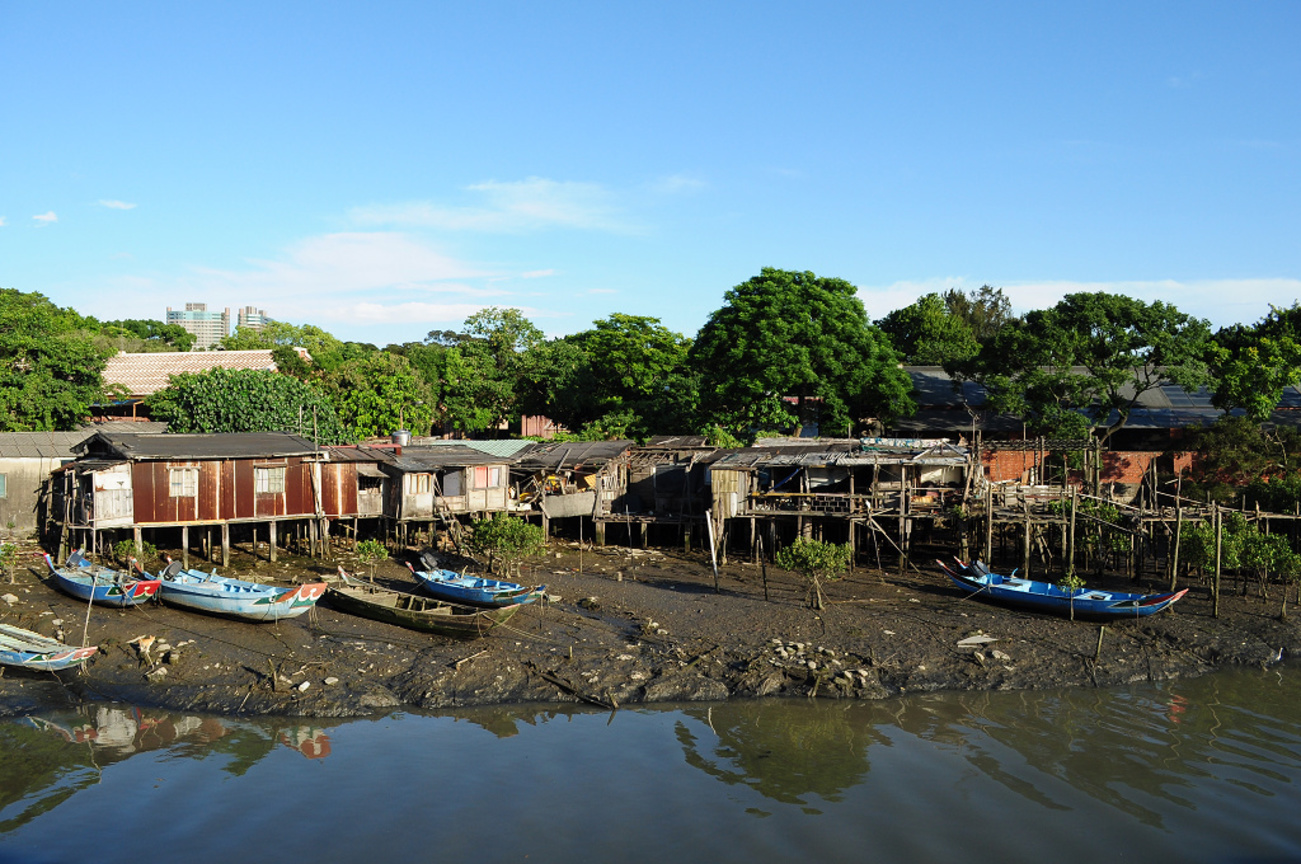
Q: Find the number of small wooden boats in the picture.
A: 6